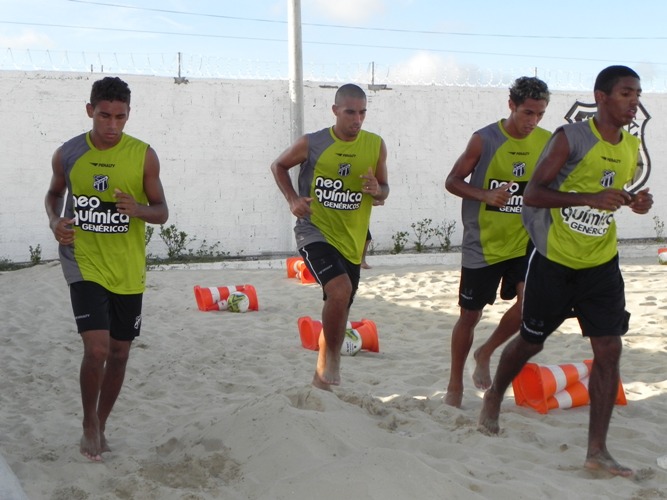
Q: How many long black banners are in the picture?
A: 0